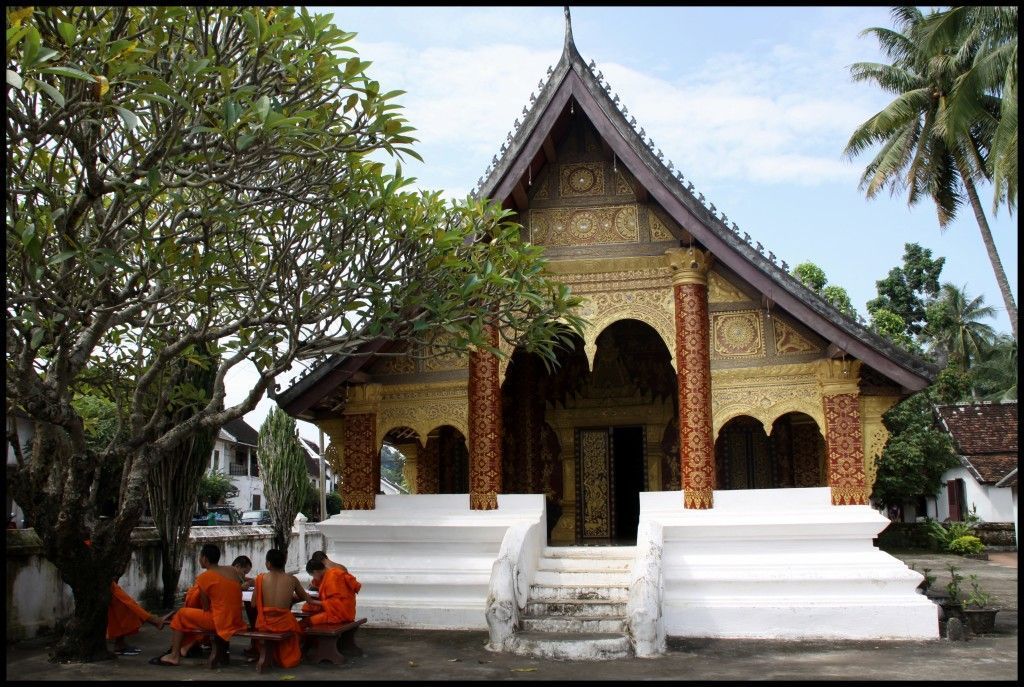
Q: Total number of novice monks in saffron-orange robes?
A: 6